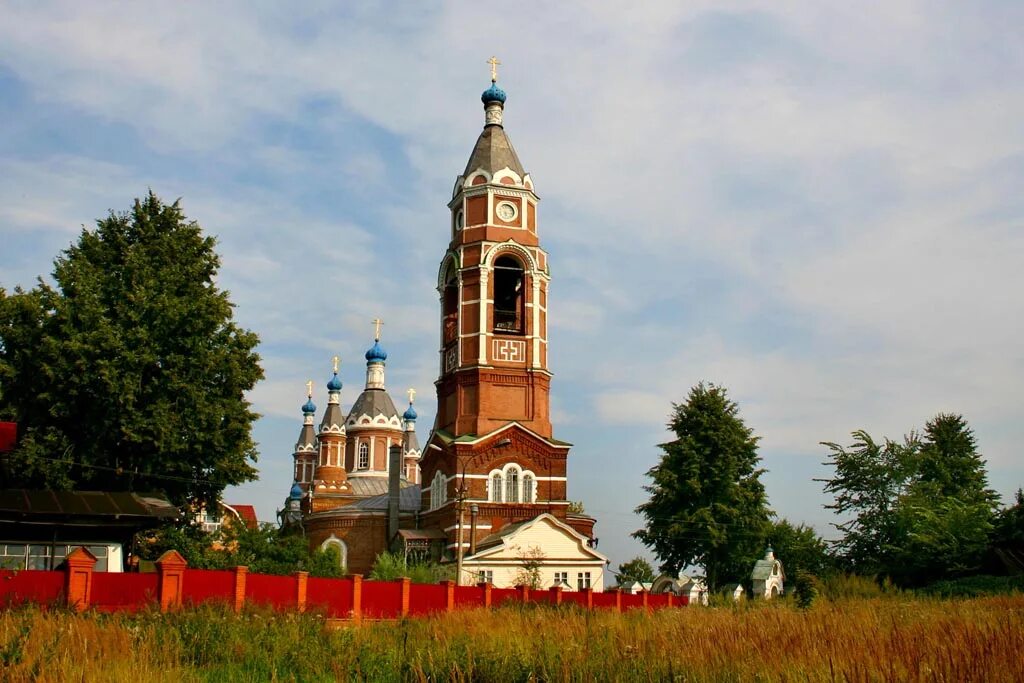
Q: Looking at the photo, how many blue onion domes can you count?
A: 6